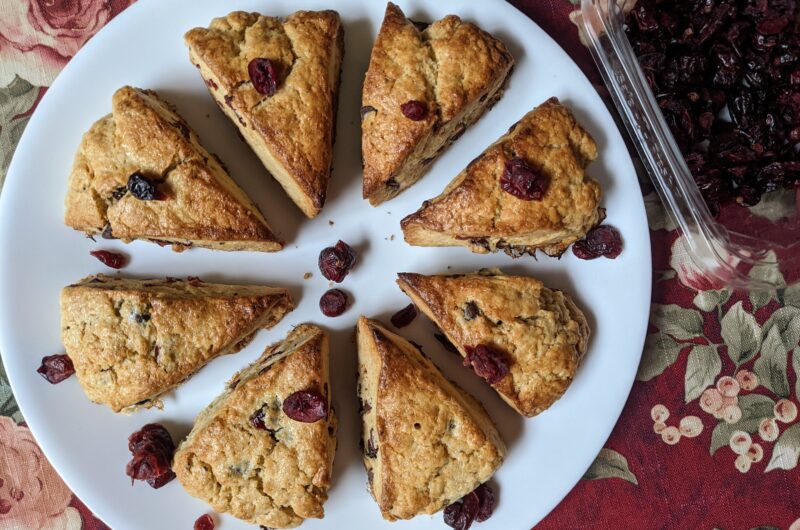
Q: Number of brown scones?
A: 8